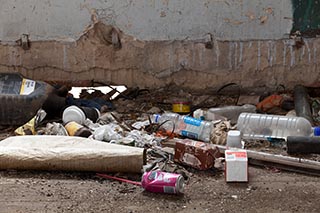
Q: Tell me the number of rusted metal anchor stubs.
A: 4